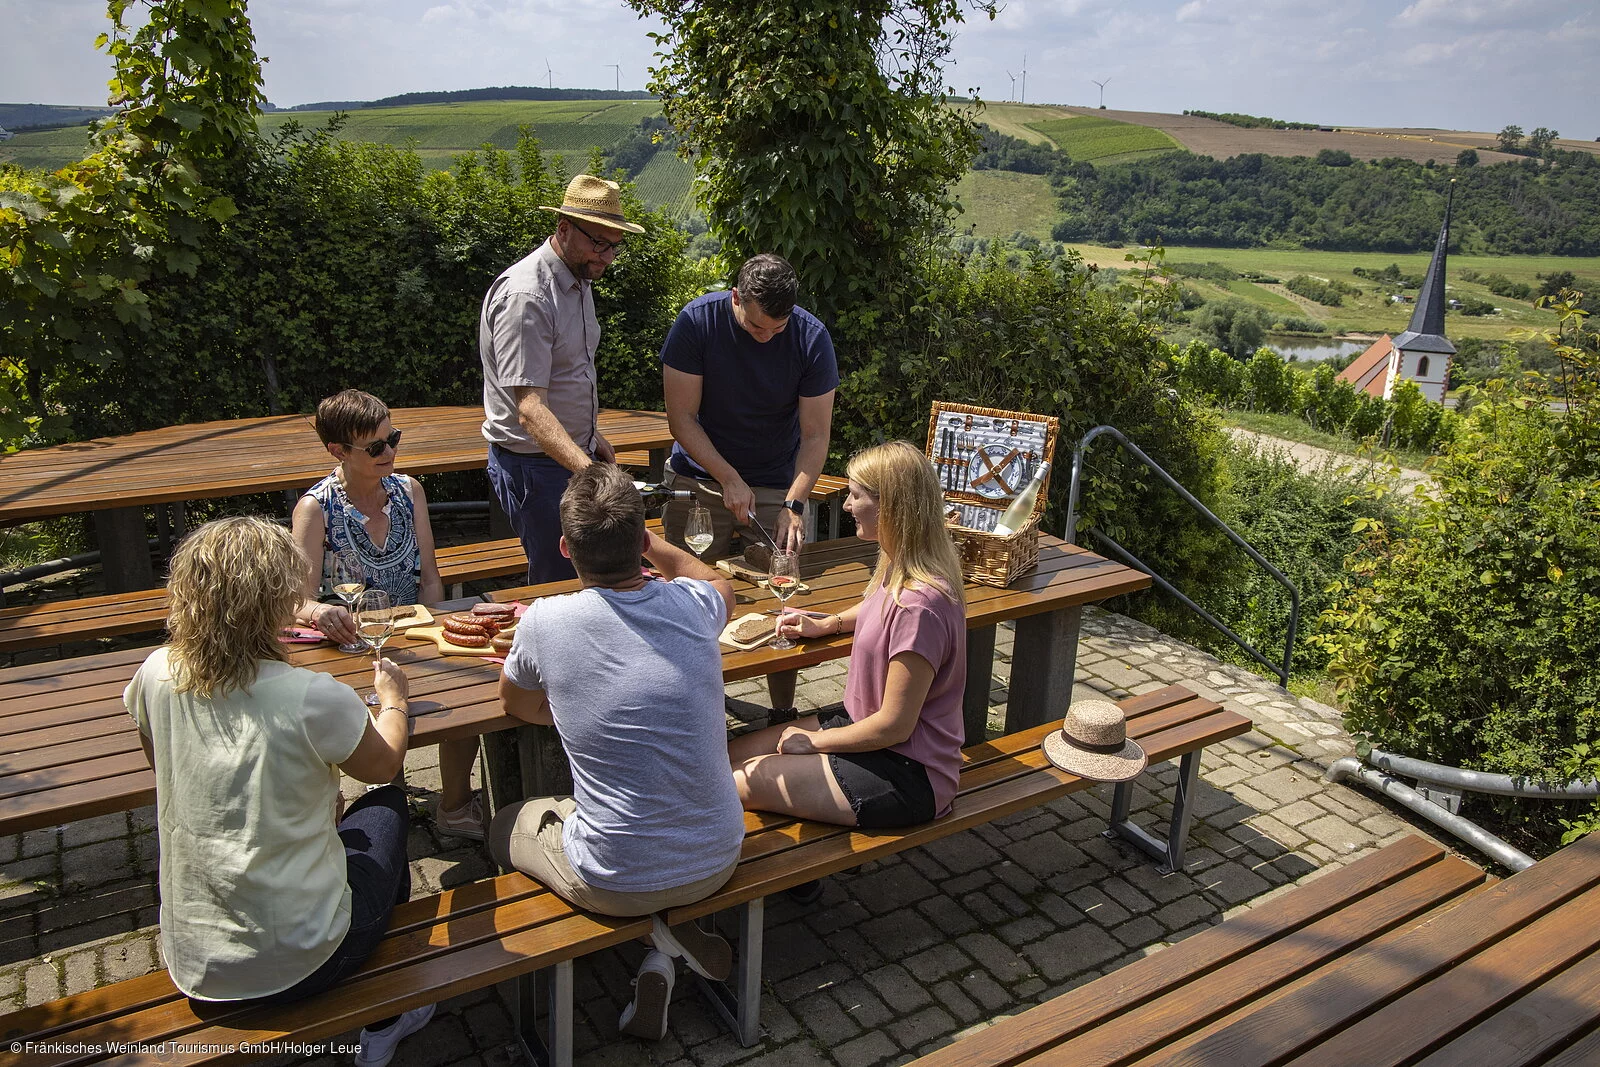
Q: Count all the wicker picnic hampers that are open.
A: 1